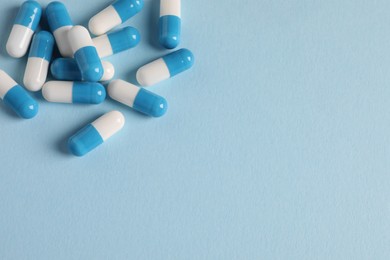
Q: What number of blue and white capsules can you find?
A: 13